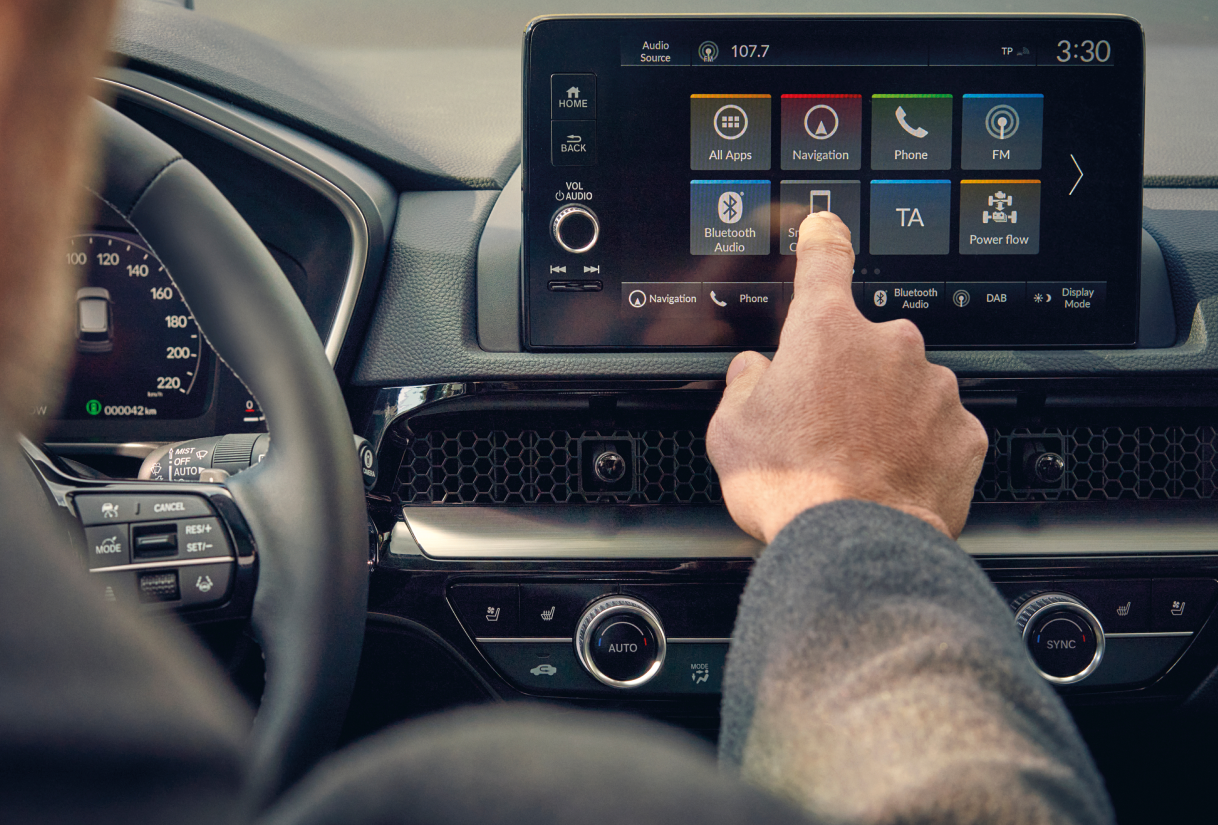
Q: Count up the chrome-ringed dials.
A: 3